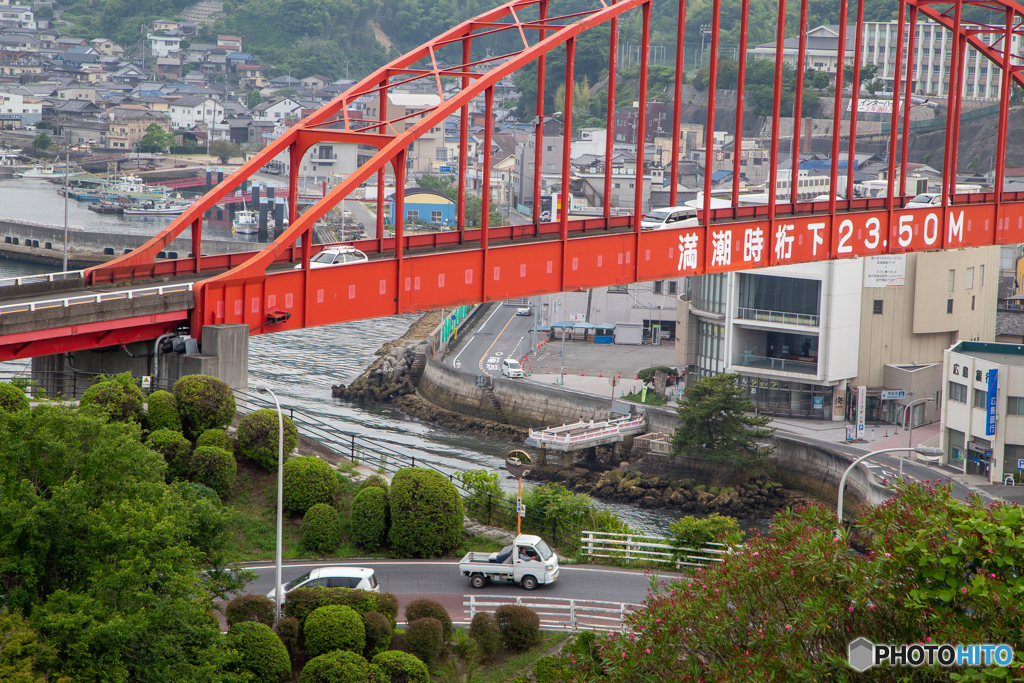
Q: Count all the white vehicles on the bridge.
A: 3